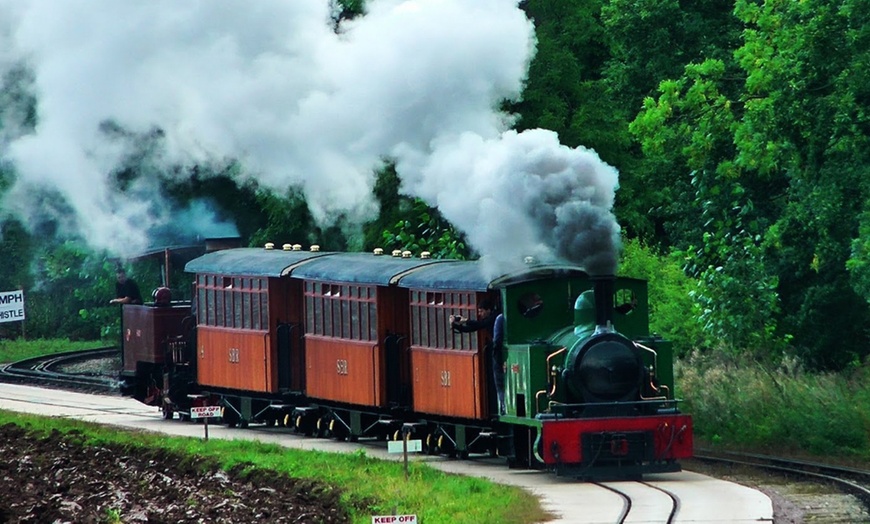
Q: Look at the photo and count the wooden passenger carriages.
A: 3